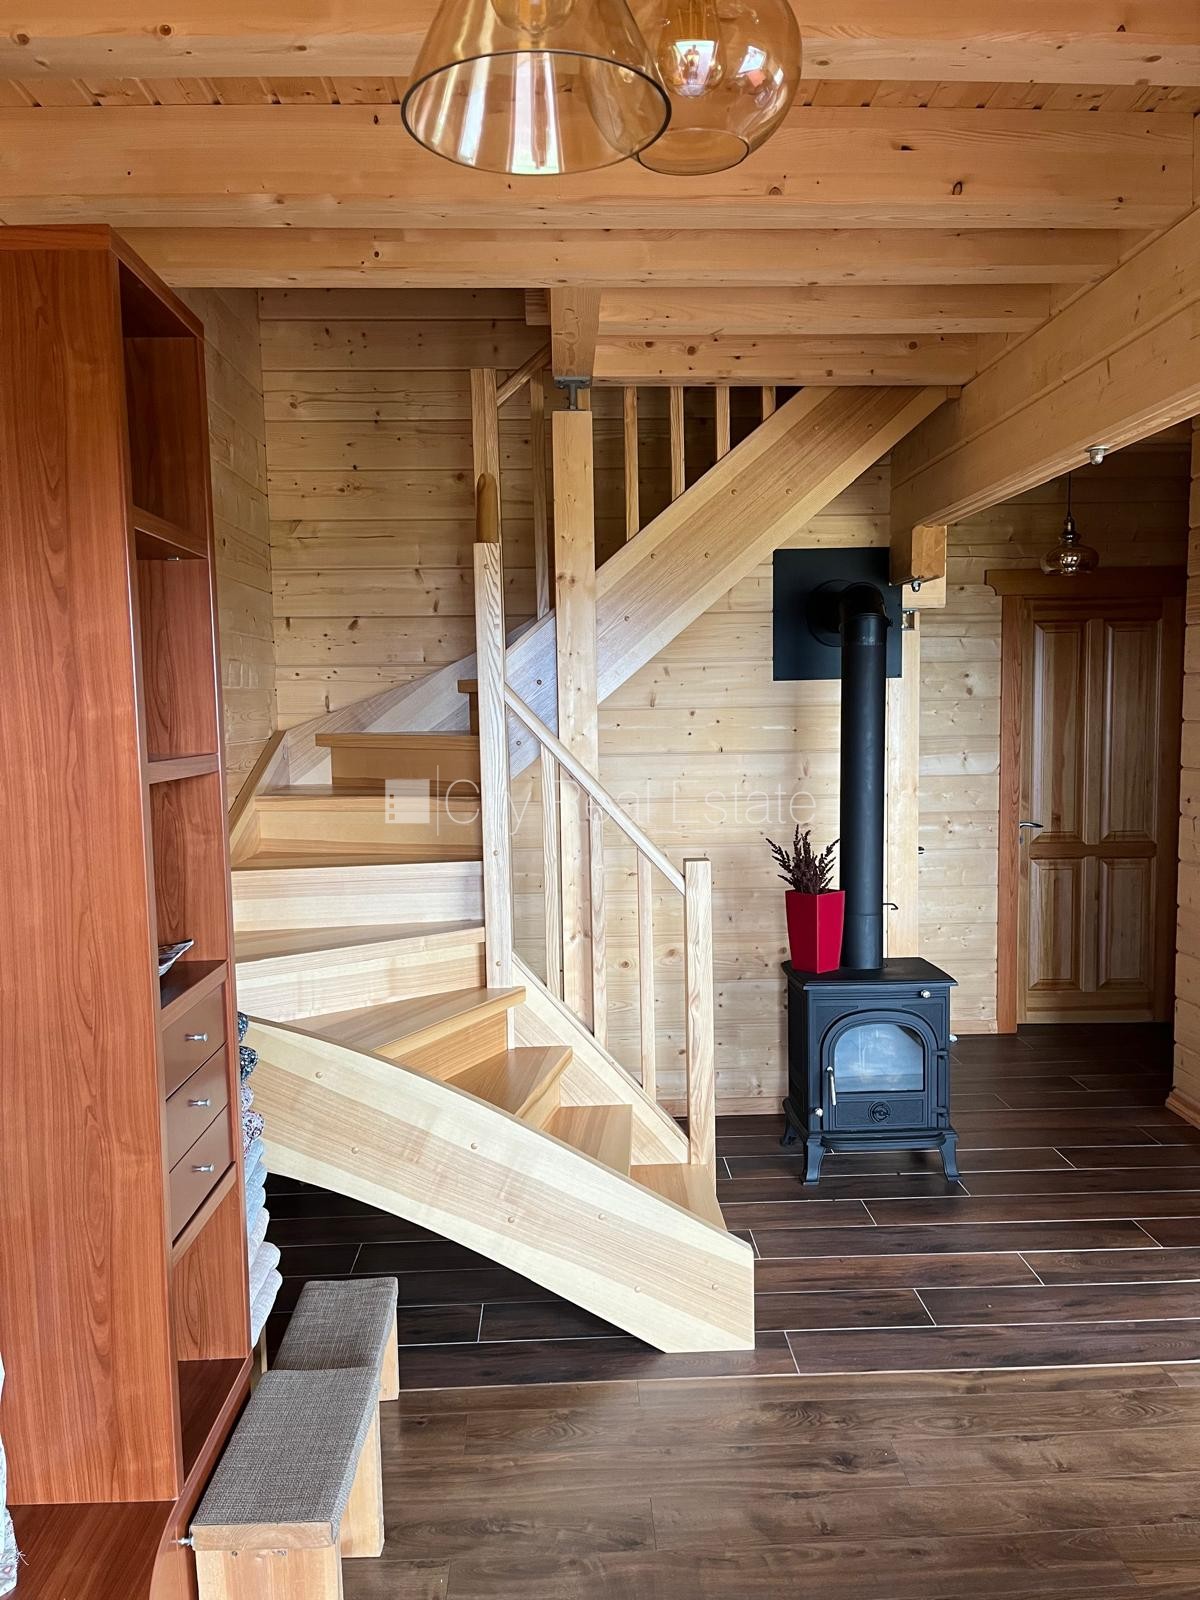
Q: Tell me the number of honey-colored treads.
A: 9